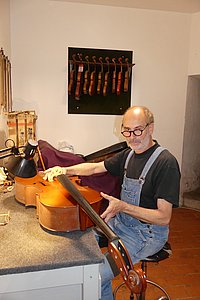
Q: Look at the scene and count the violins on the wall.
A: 9